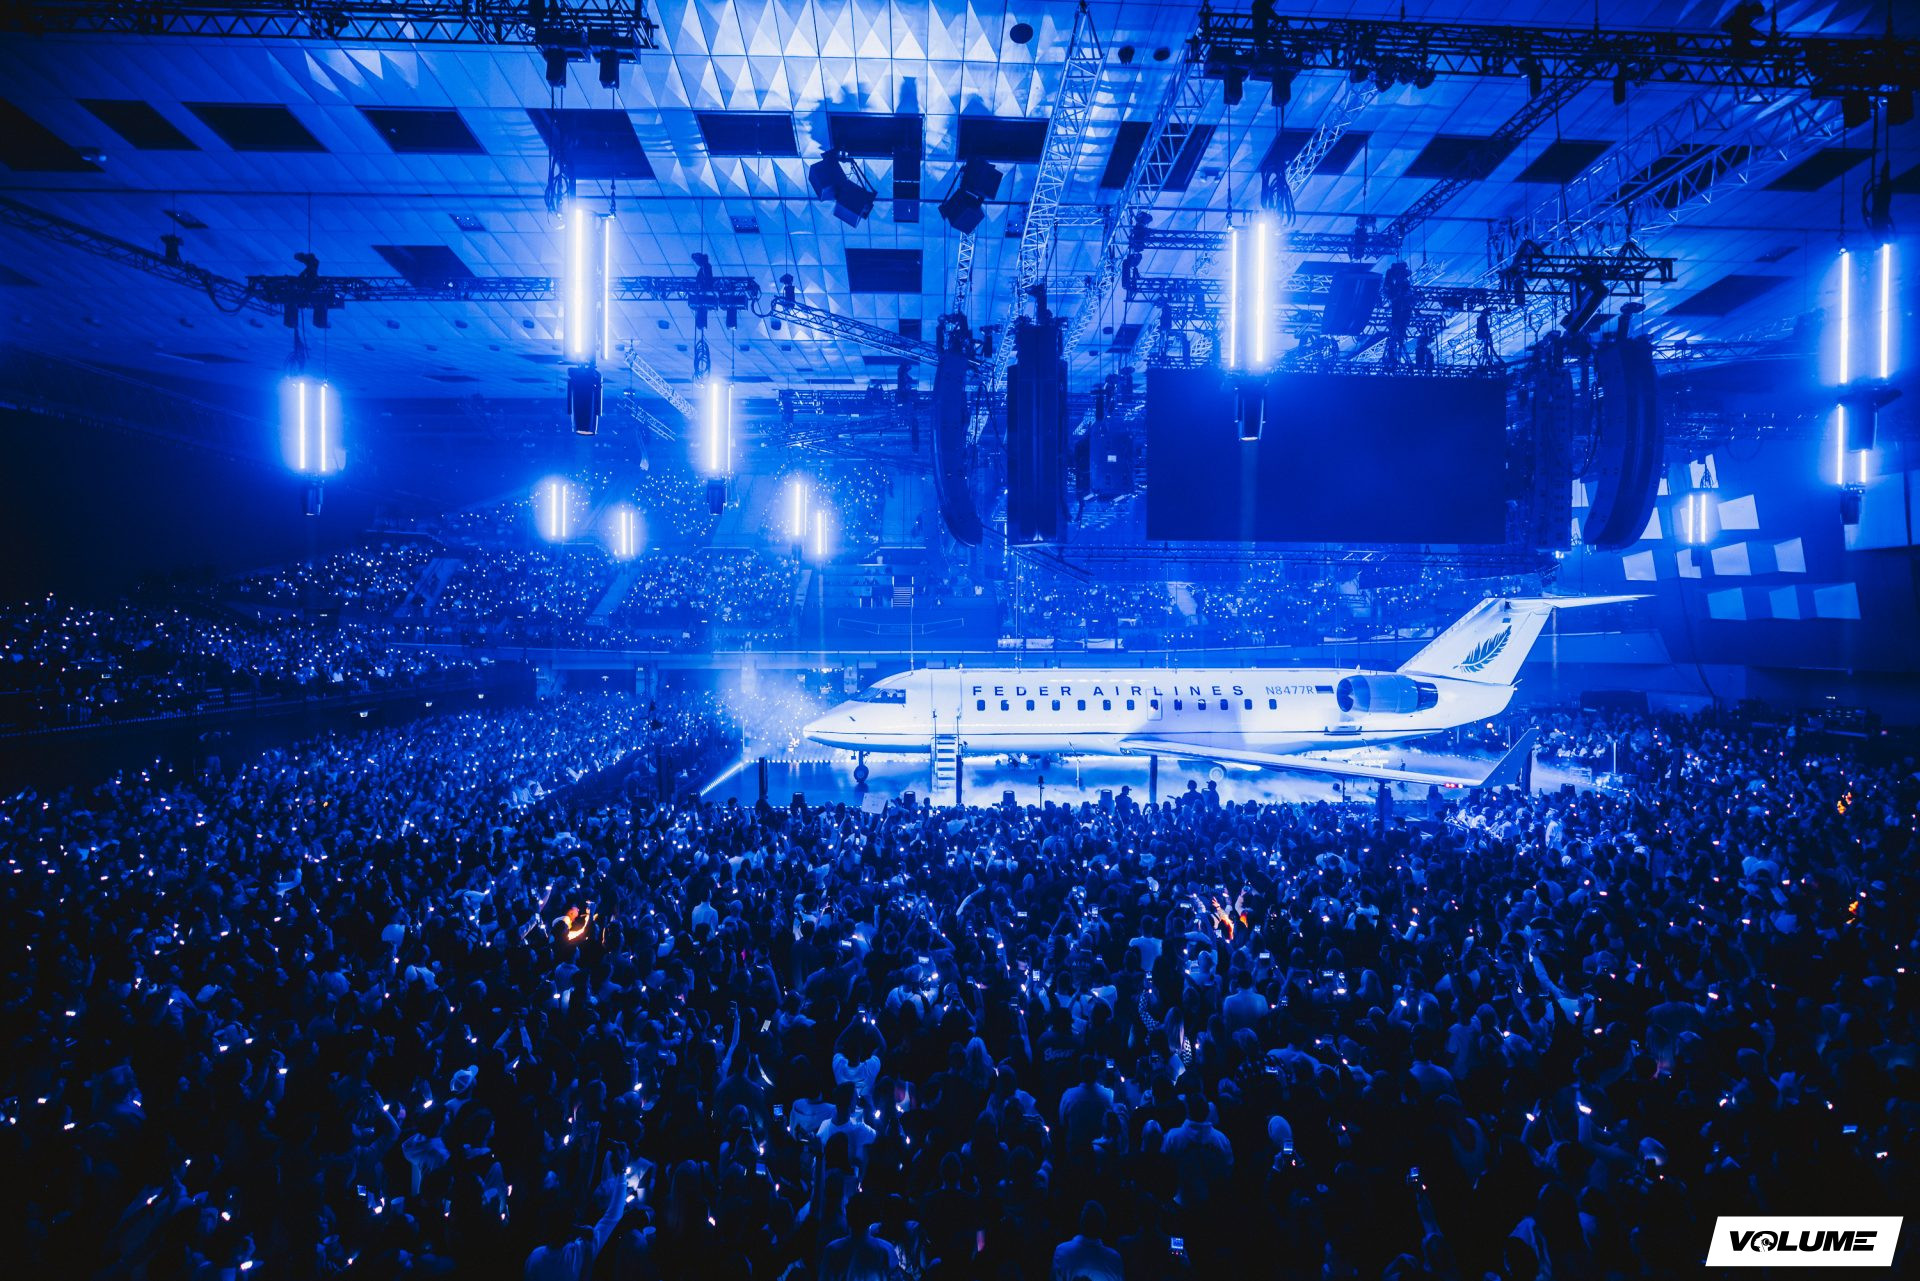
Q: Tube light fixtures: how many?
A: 11